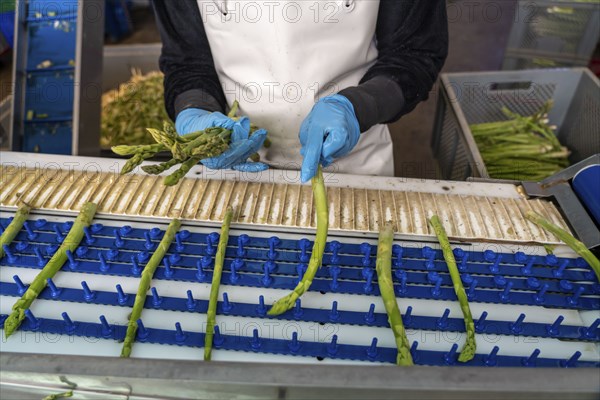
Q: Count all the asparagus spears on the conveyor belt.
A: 8